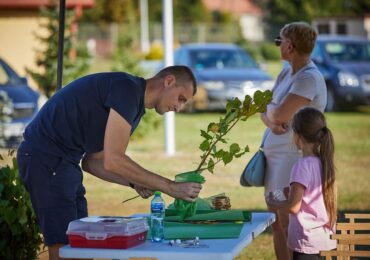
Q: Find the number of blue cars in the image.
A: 3